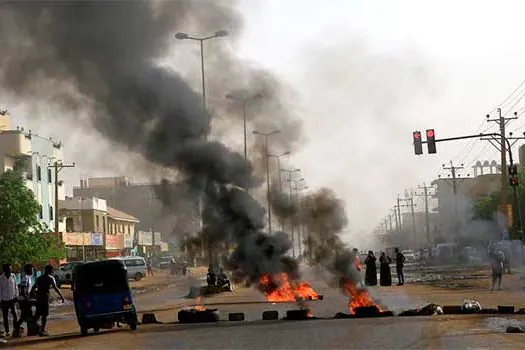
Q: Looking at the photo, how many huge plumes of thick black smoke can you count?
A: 2